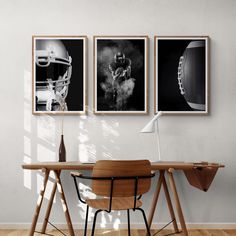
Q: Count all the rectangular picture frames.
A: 3